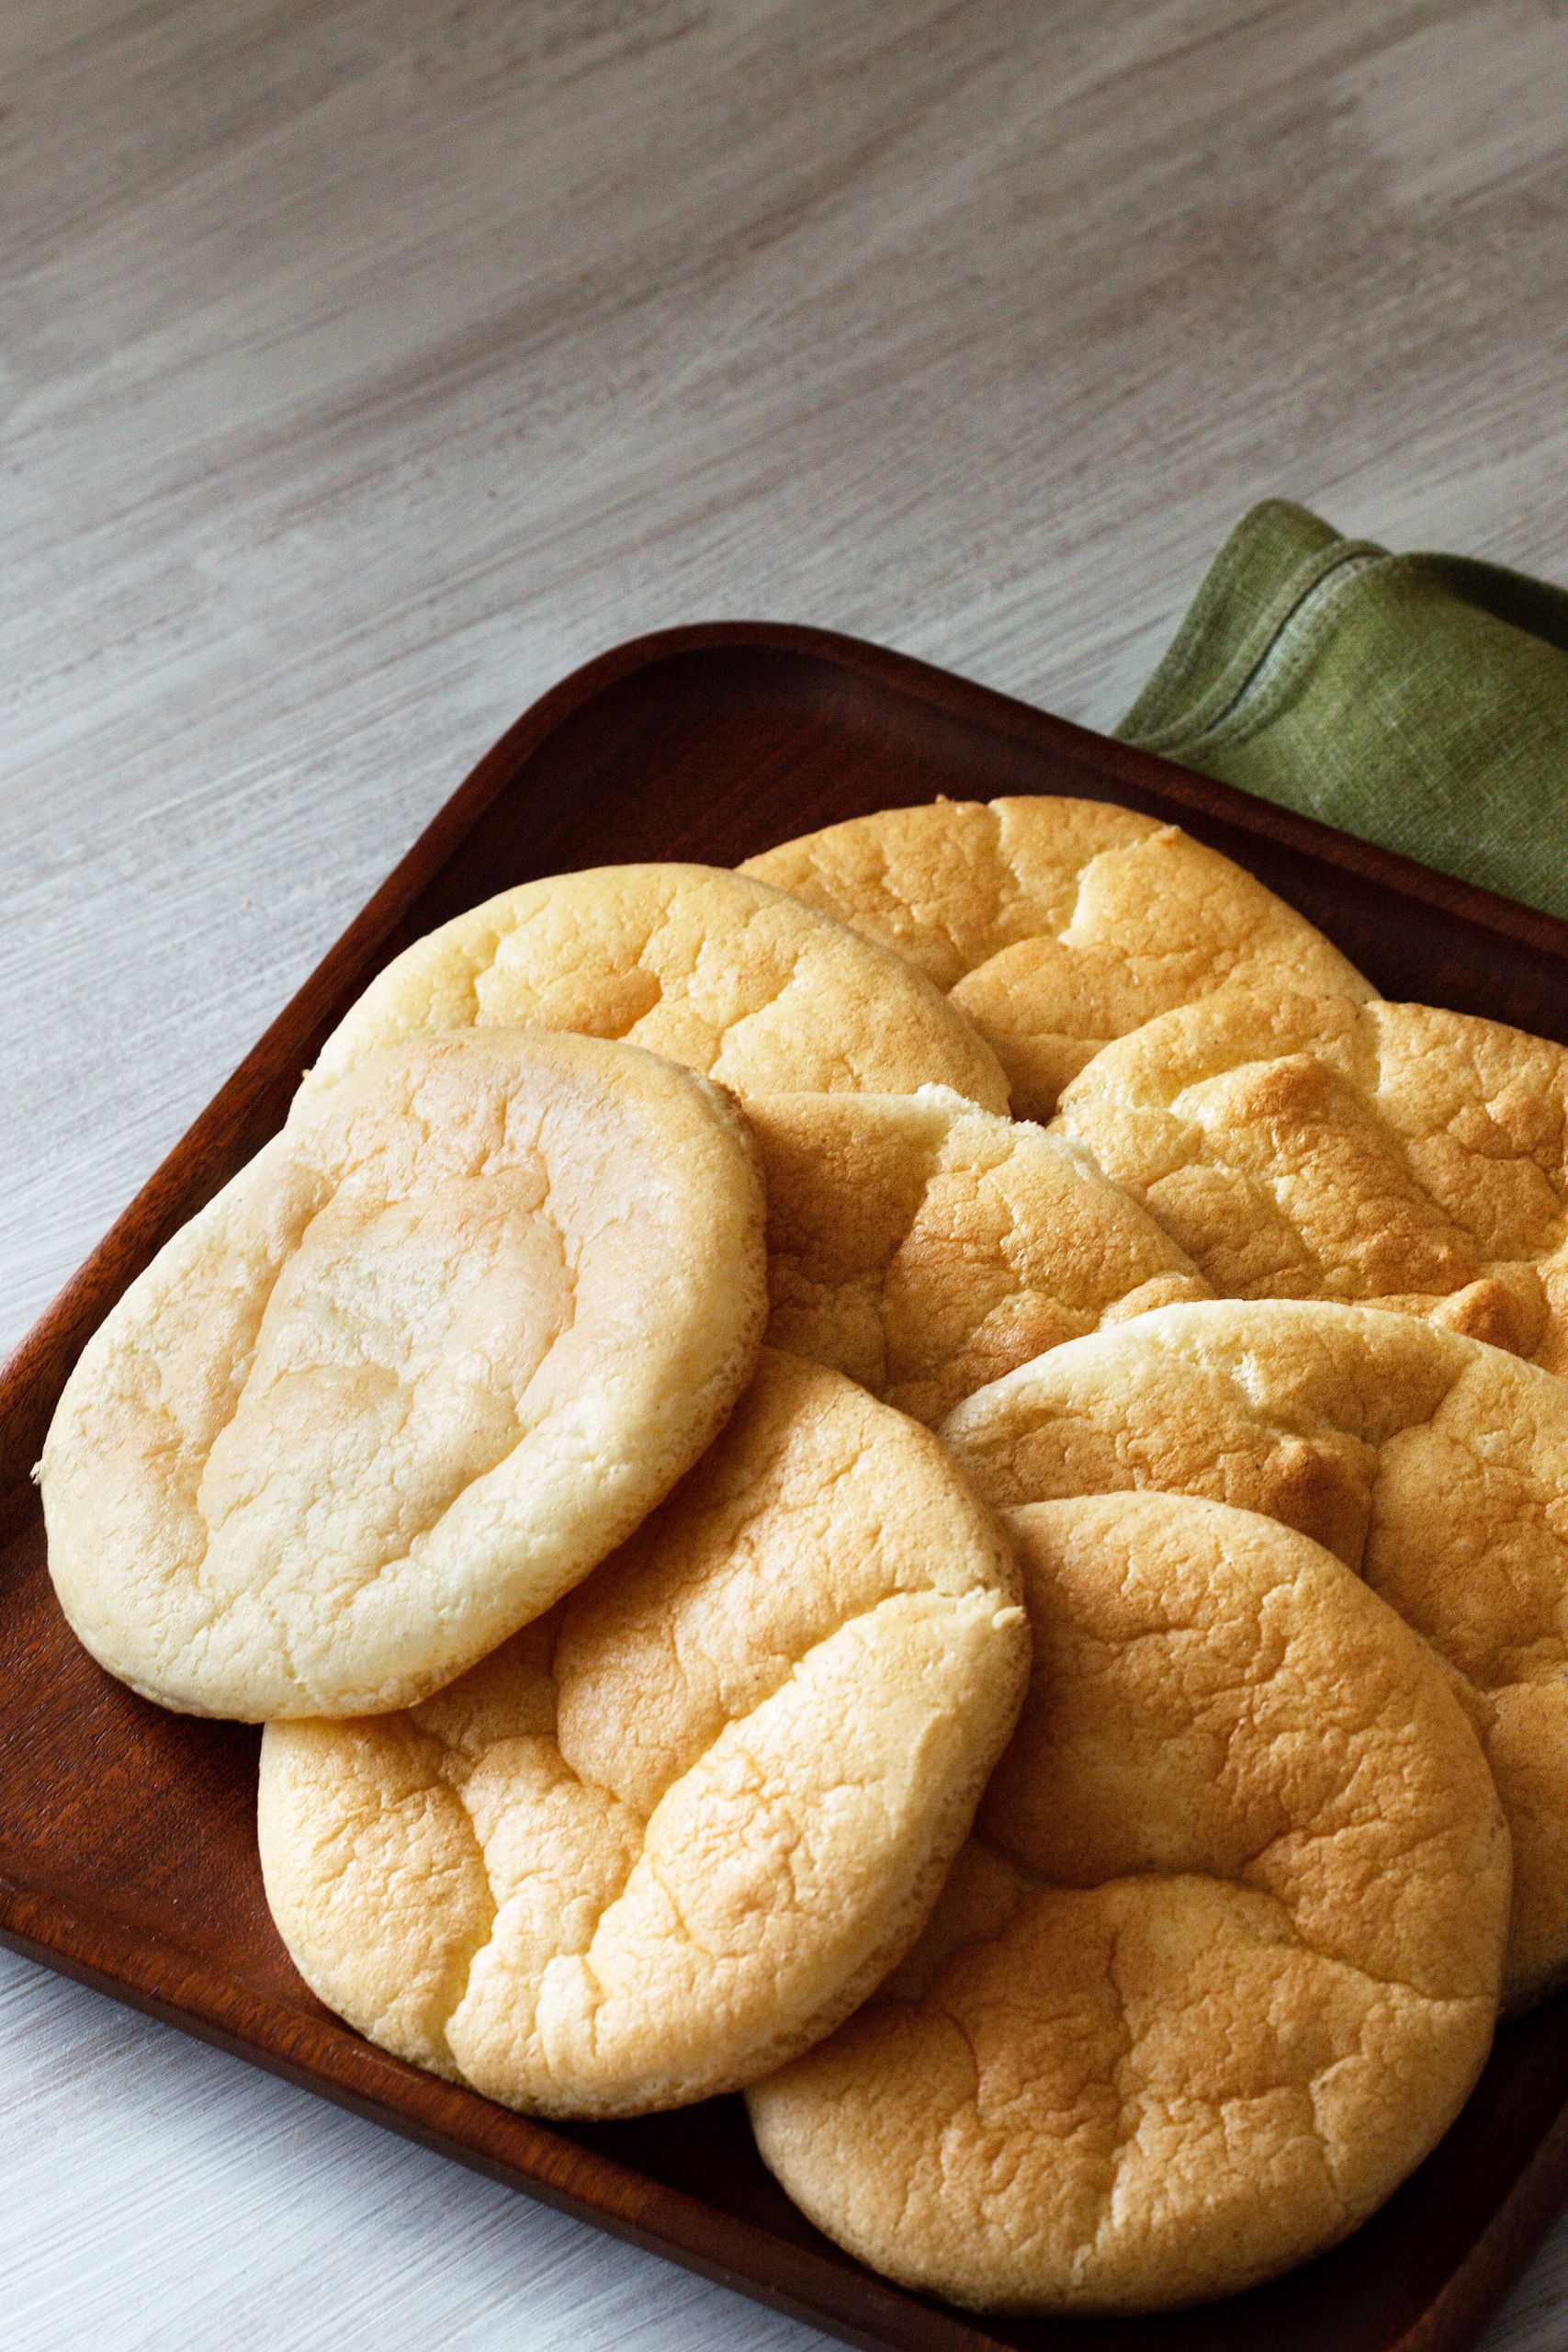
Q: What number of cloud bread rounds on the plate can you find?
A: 8